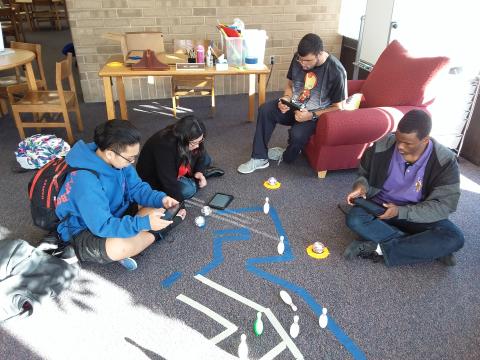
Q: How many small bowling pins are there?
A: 7